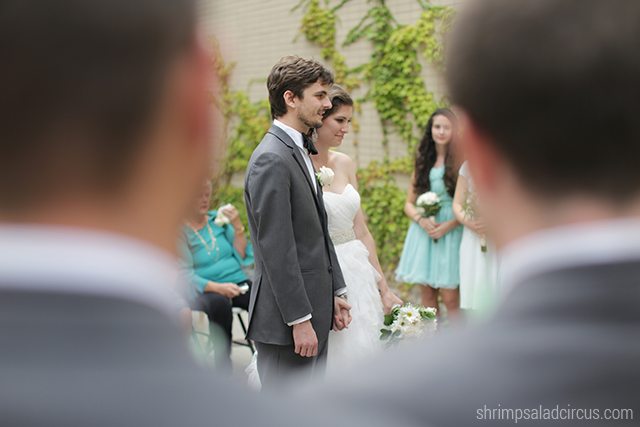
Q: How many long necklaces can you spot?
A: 1